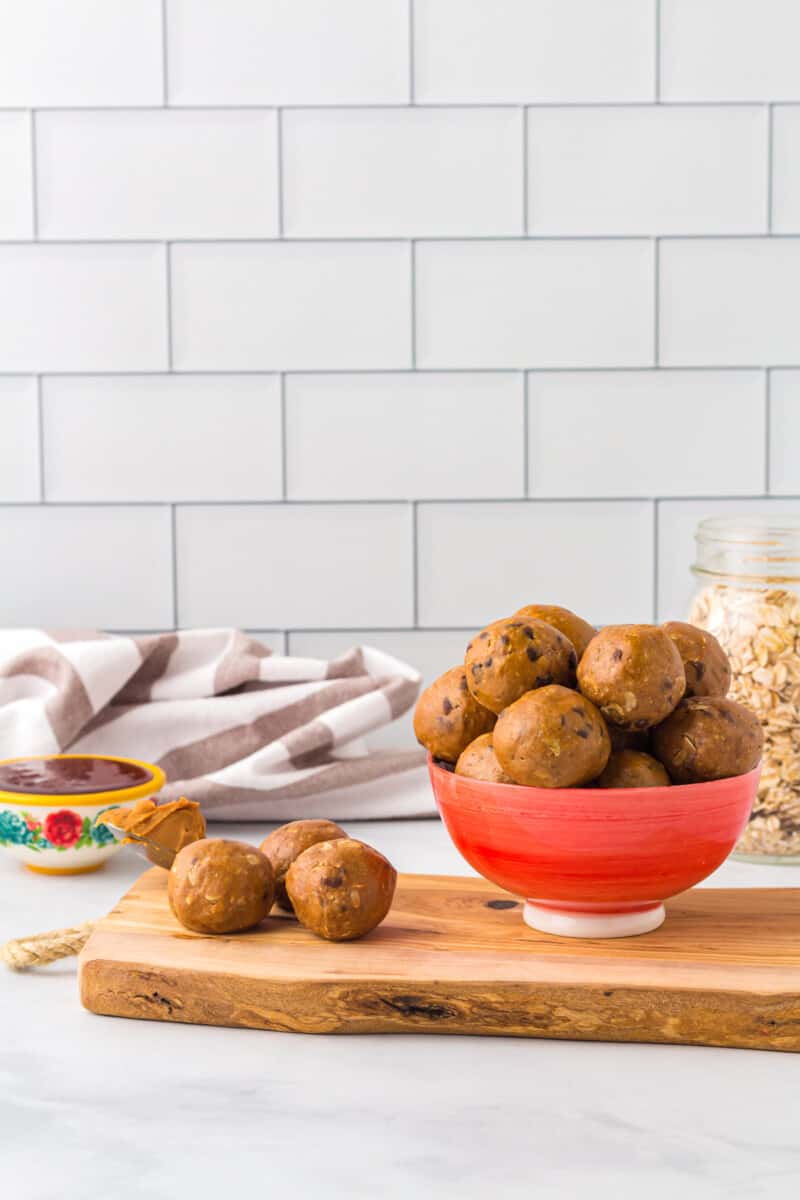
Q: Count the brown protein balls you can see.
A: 12